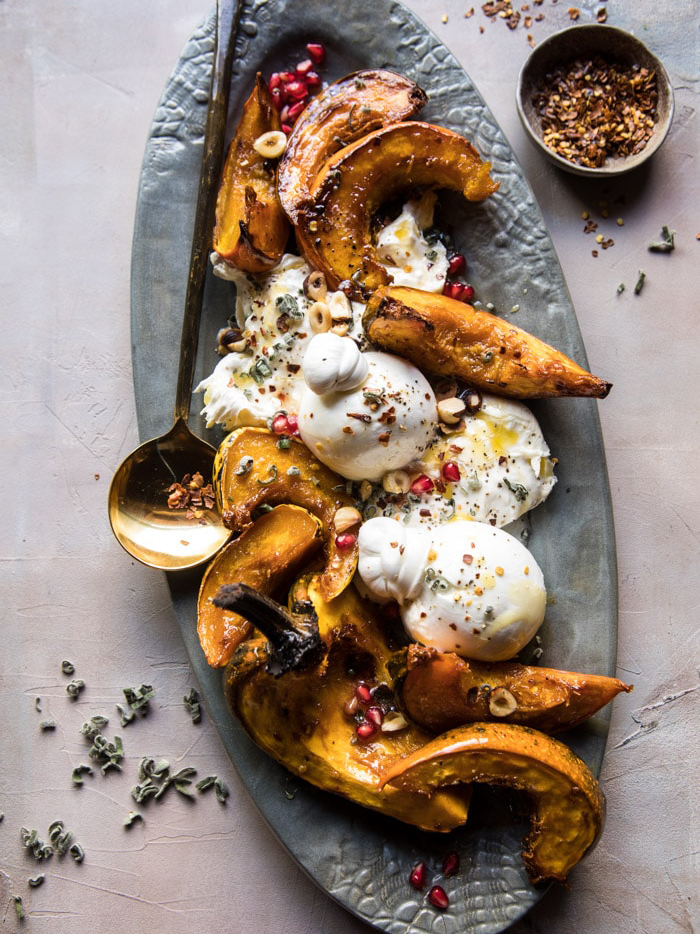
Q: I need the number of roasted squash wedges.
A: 9